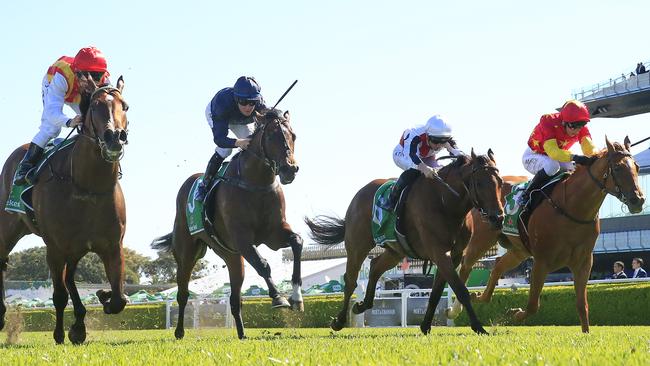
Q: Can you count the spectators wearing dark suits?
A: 2